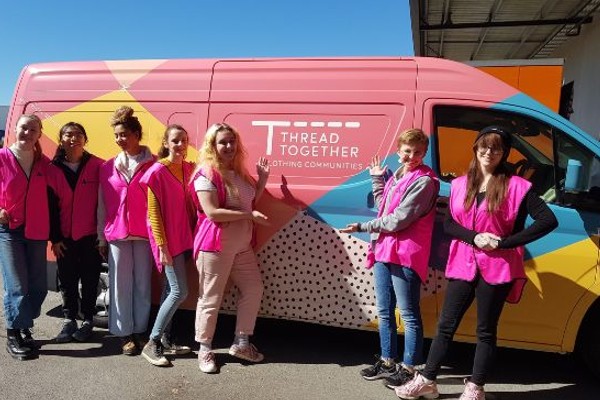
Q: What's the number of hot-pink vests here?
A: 7